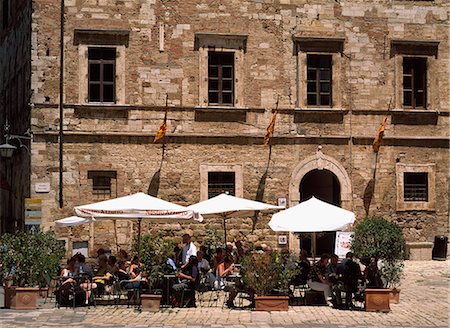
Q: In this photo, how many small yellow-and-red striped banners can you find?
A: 3